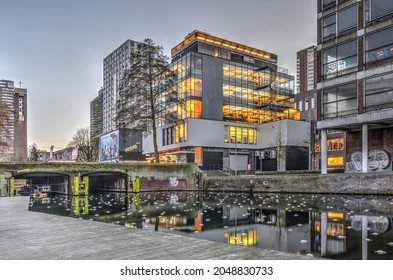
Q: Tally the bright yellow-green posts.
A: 4